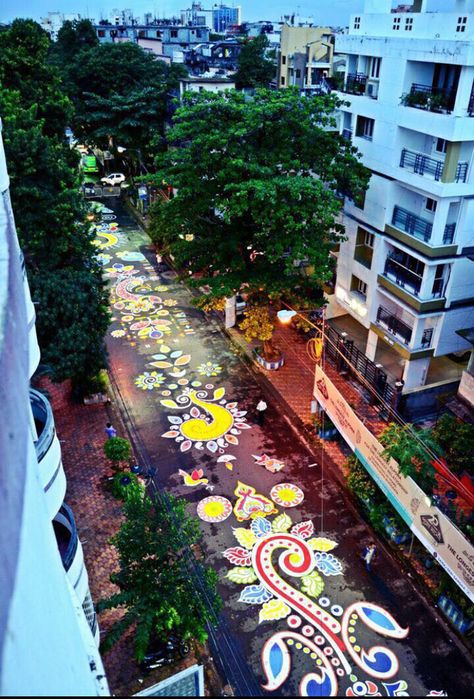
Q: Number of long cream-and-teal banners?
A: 1